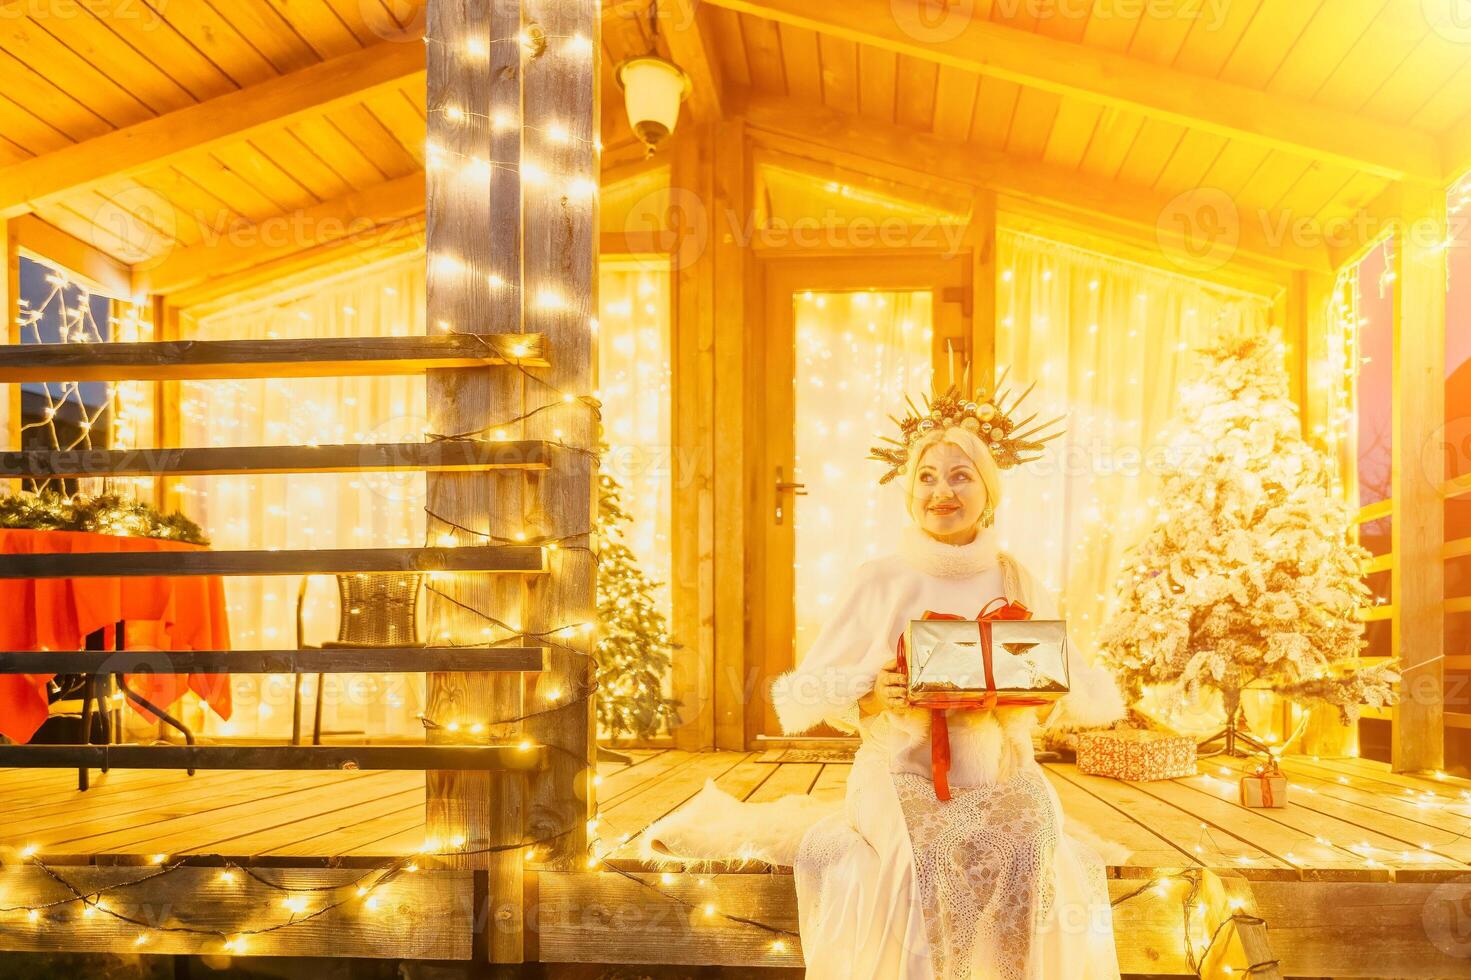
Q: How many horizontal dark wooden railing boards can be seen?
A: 5